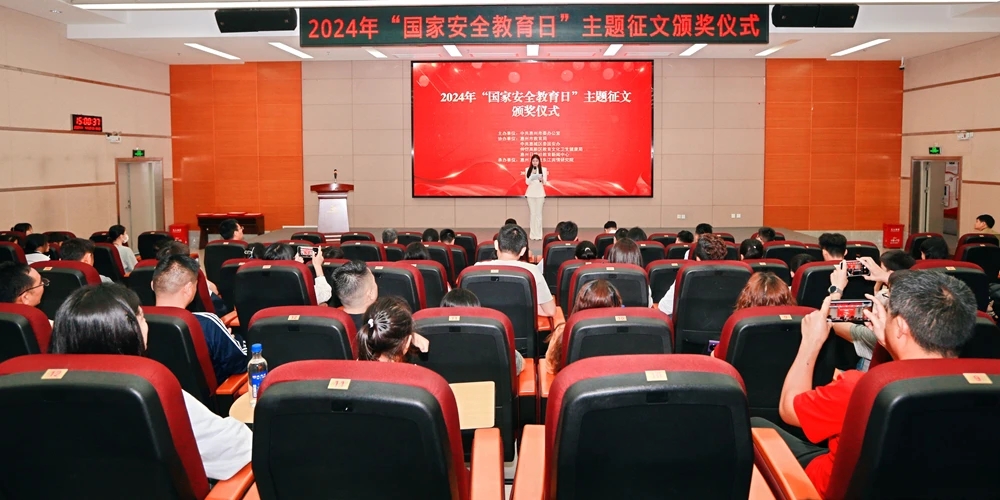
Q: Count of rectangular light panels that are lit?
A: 9